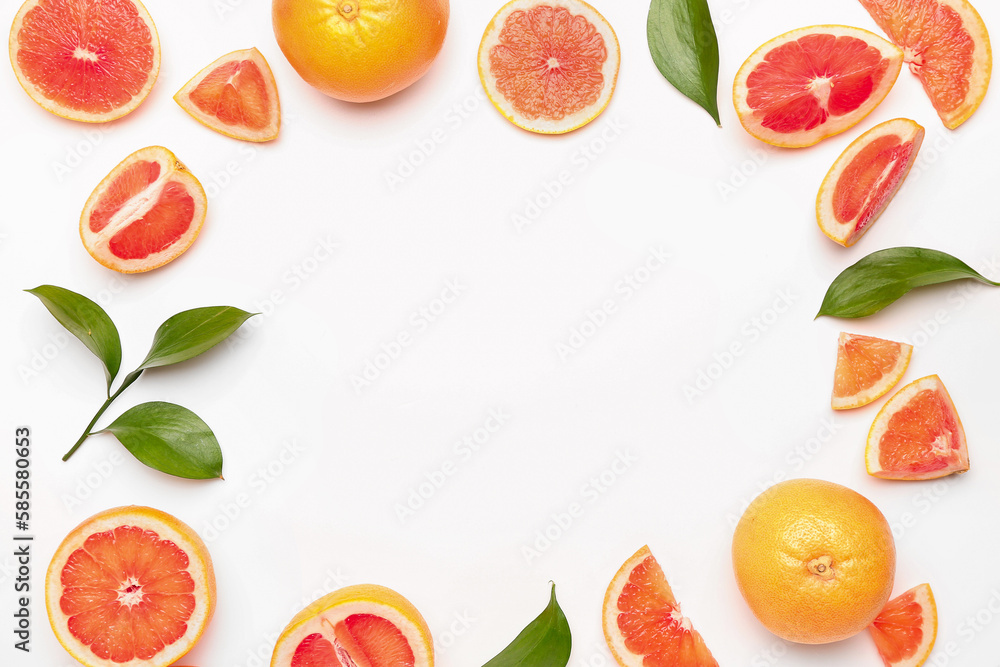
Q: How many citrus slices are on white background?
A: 13